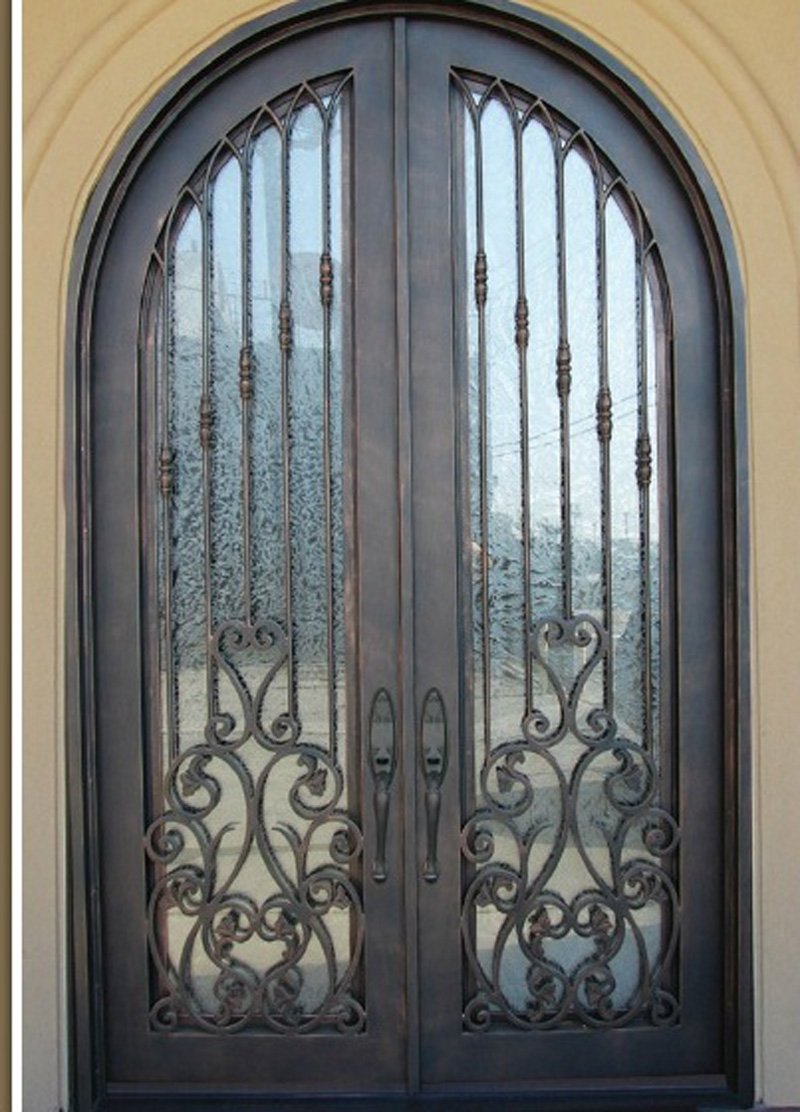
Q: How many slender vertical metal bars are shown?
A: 10